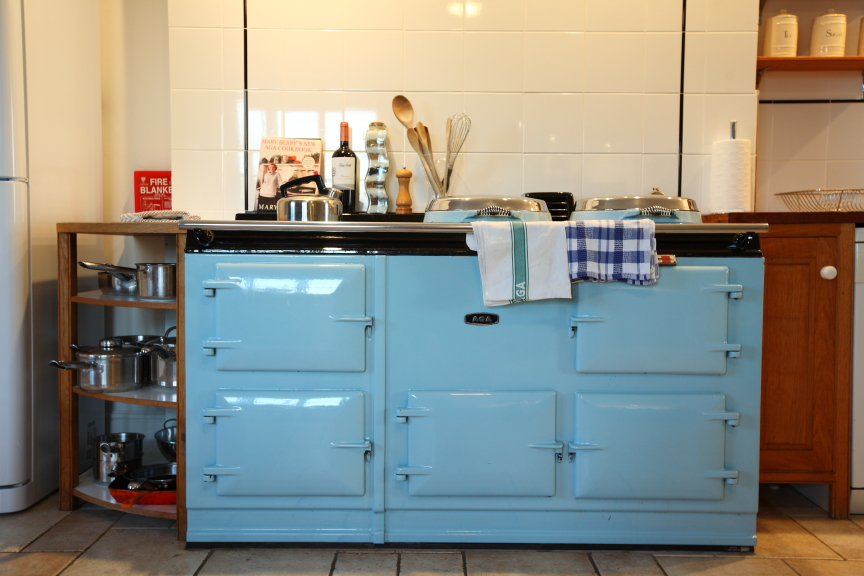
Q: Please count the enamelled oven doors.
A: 5